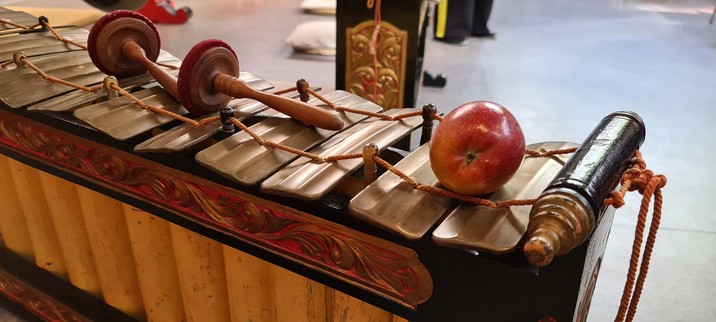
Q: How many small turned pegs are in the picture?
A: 7